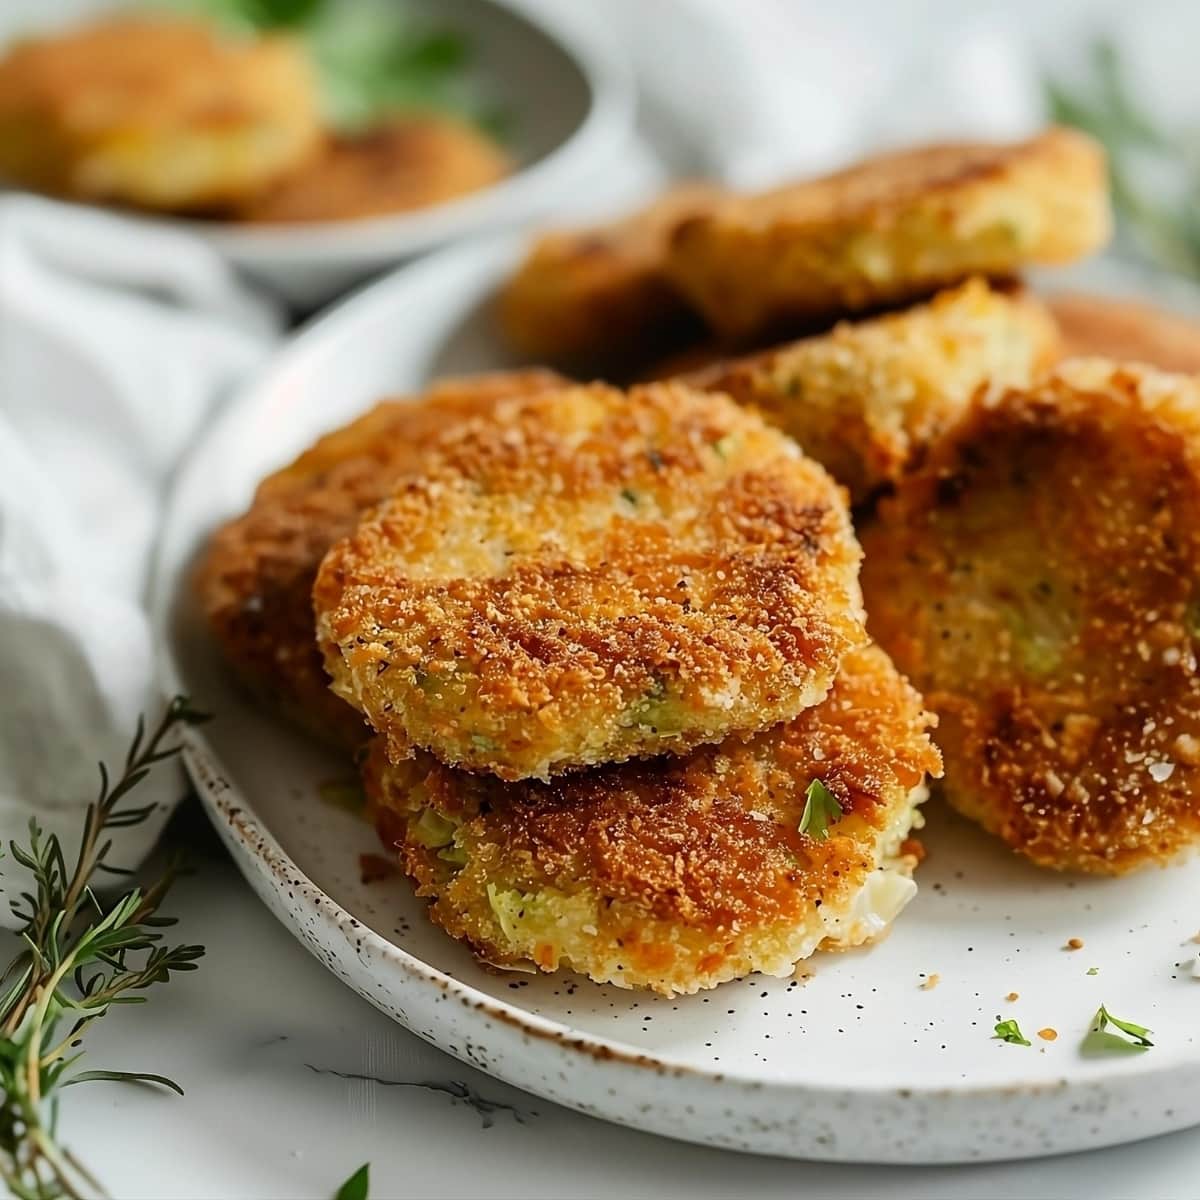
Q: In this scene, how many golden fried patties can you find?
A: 10